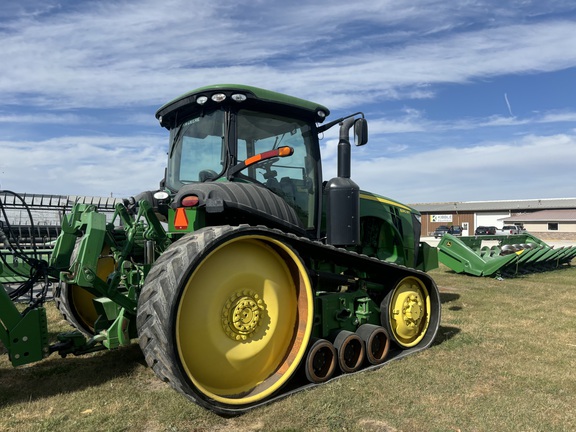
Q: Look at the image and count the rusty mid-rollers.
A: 3